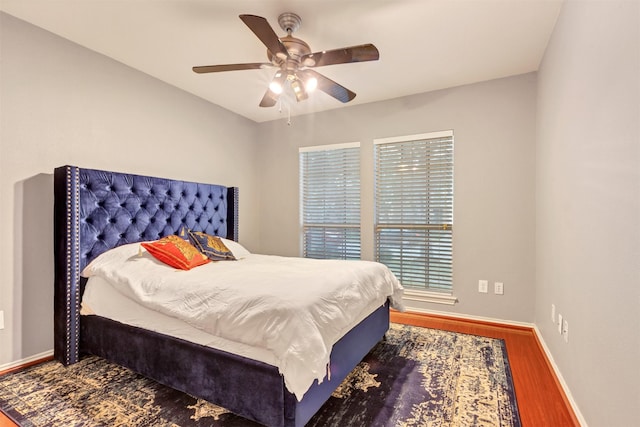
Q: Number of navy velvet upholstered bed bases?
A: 1